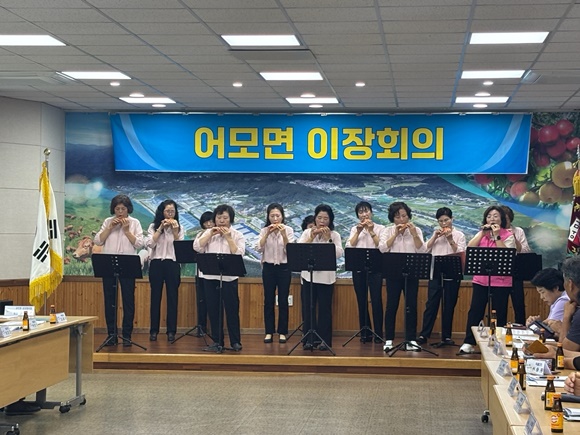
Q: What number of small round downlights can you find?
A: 10